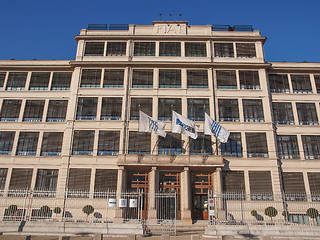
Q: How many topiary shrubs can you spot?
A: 8